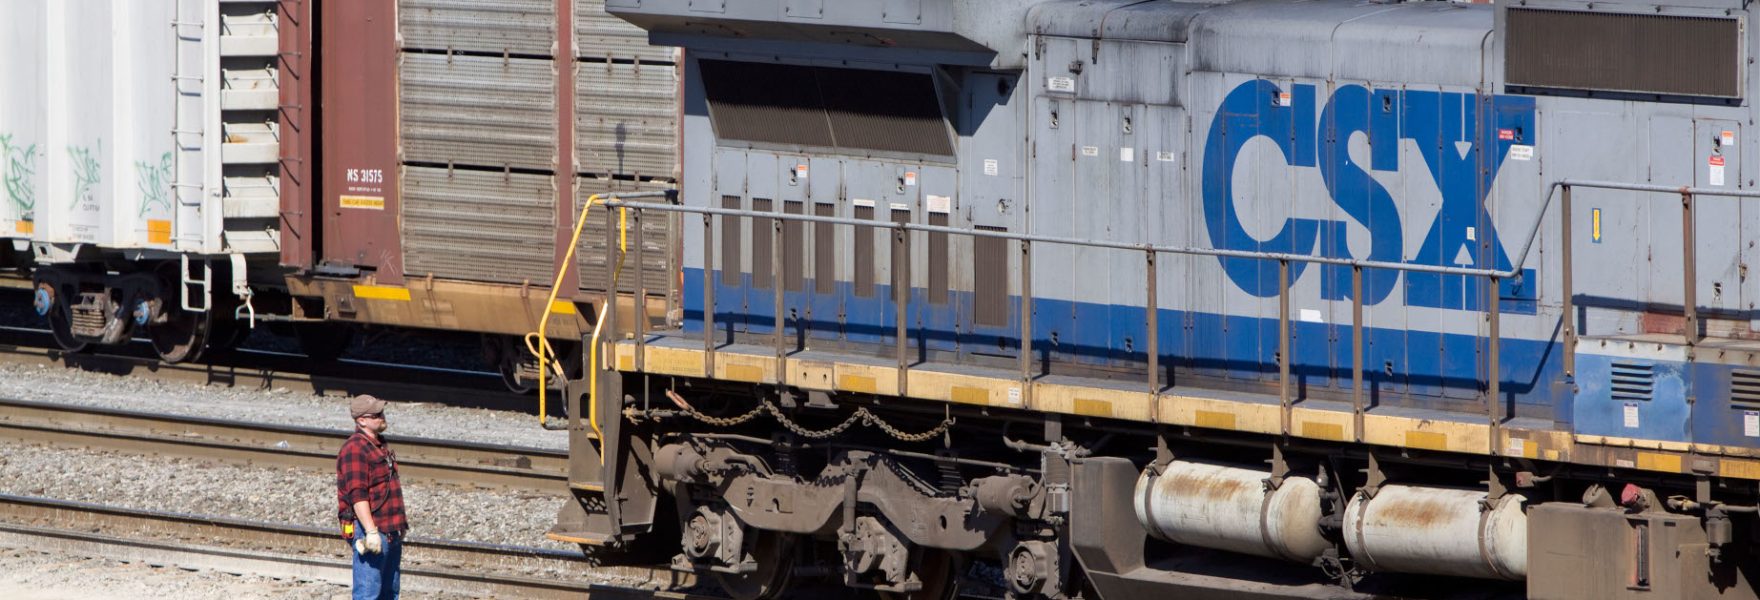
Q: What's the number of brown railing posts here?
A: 12